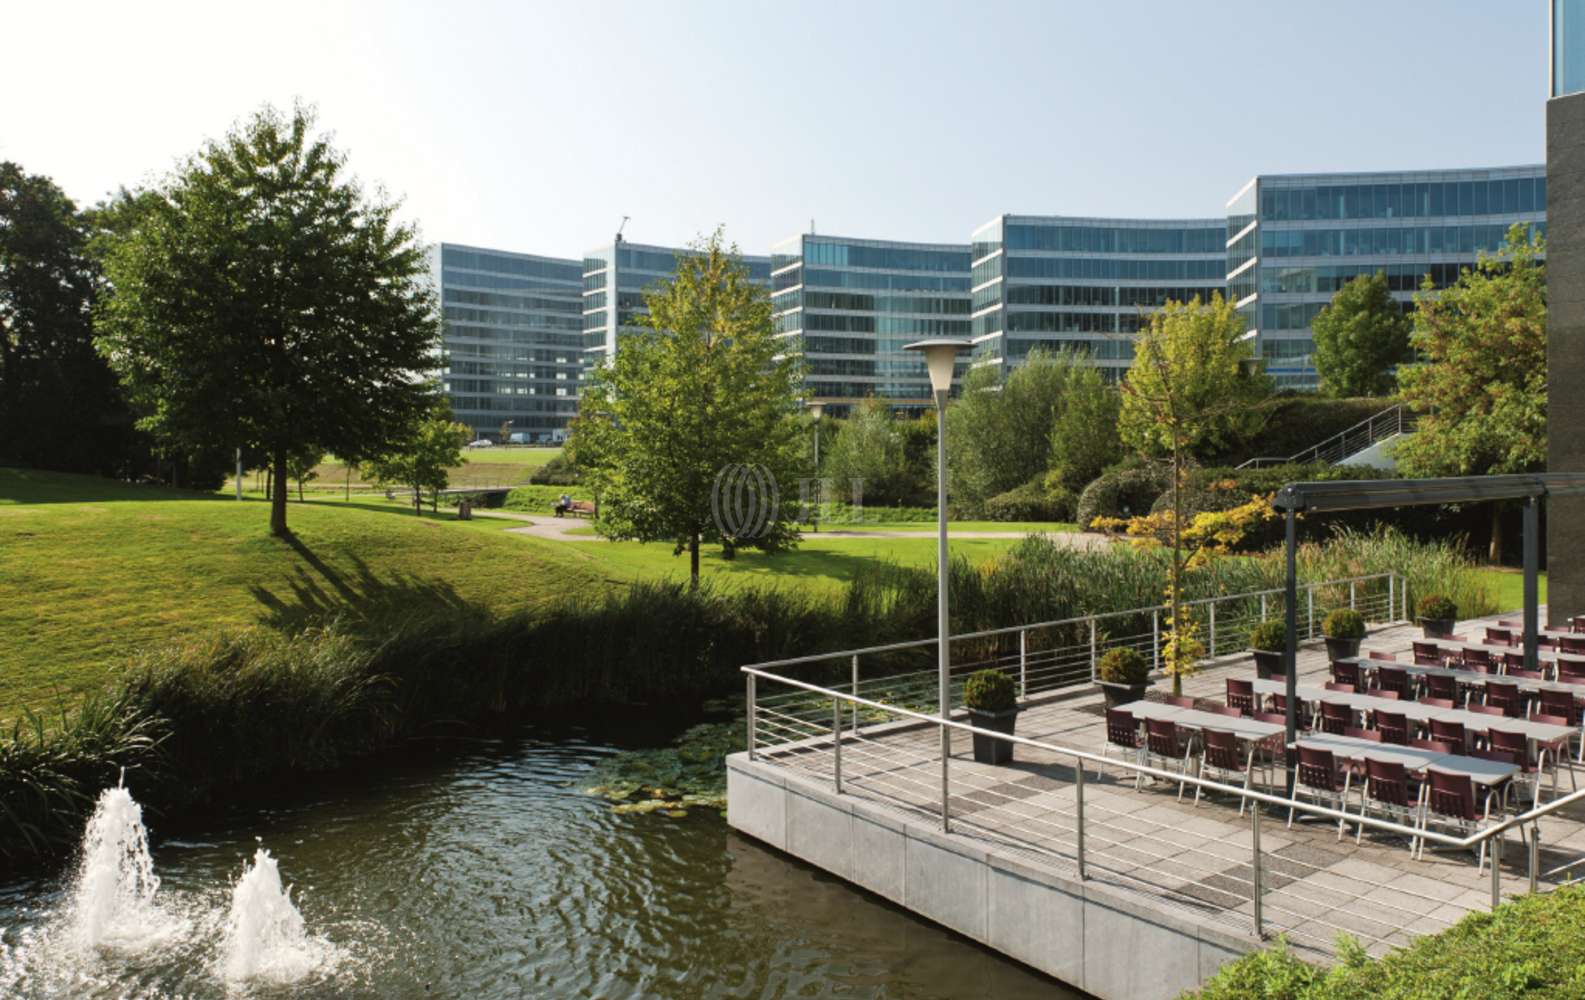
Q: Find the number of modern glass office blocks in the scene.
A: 5